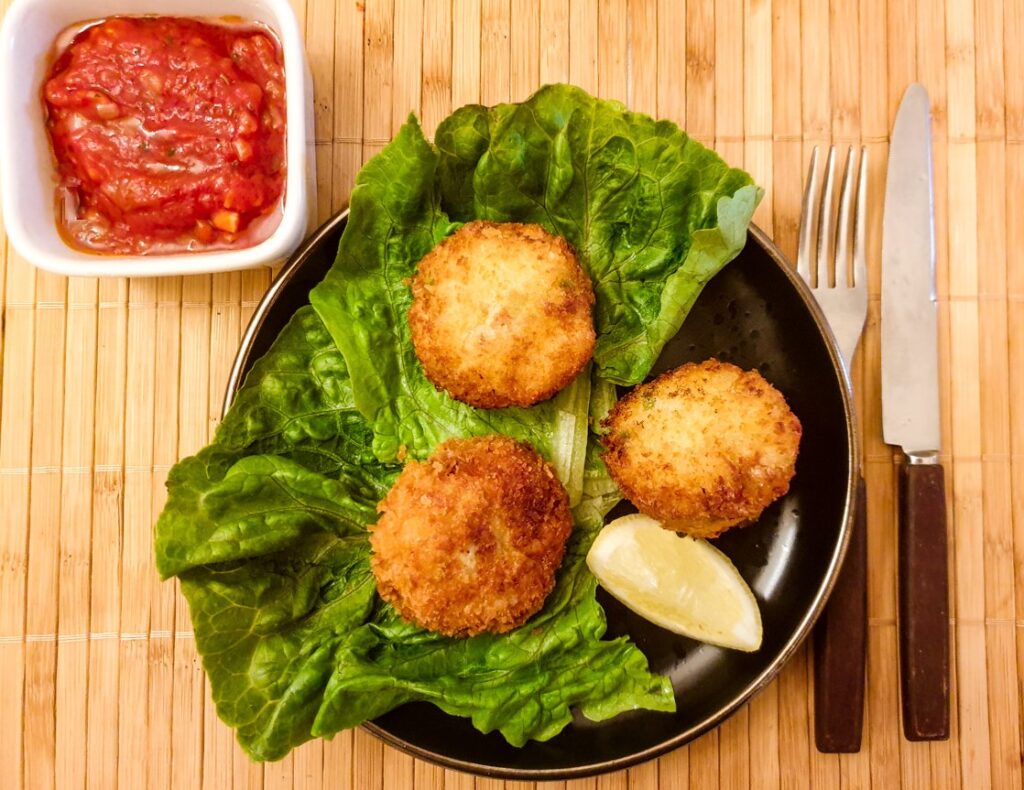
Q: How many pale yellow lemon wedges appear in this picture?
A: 1